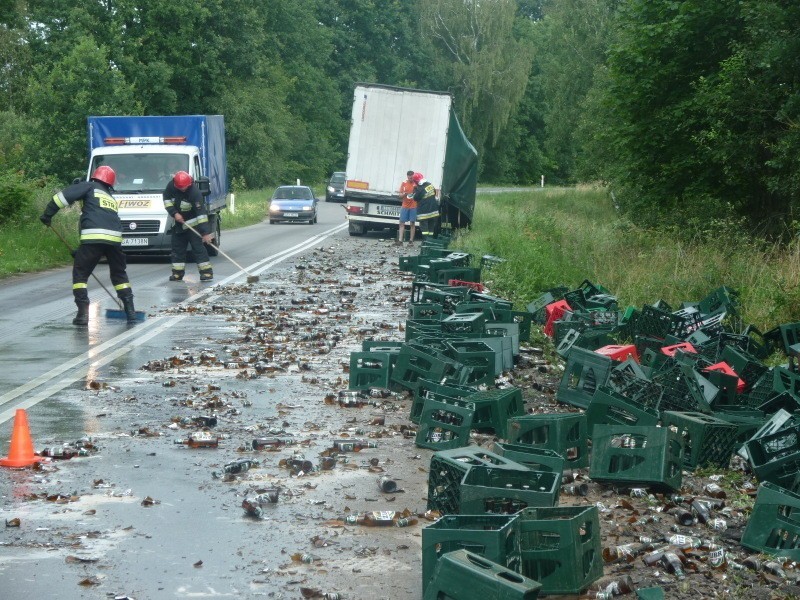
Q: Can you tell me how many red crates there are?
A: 5